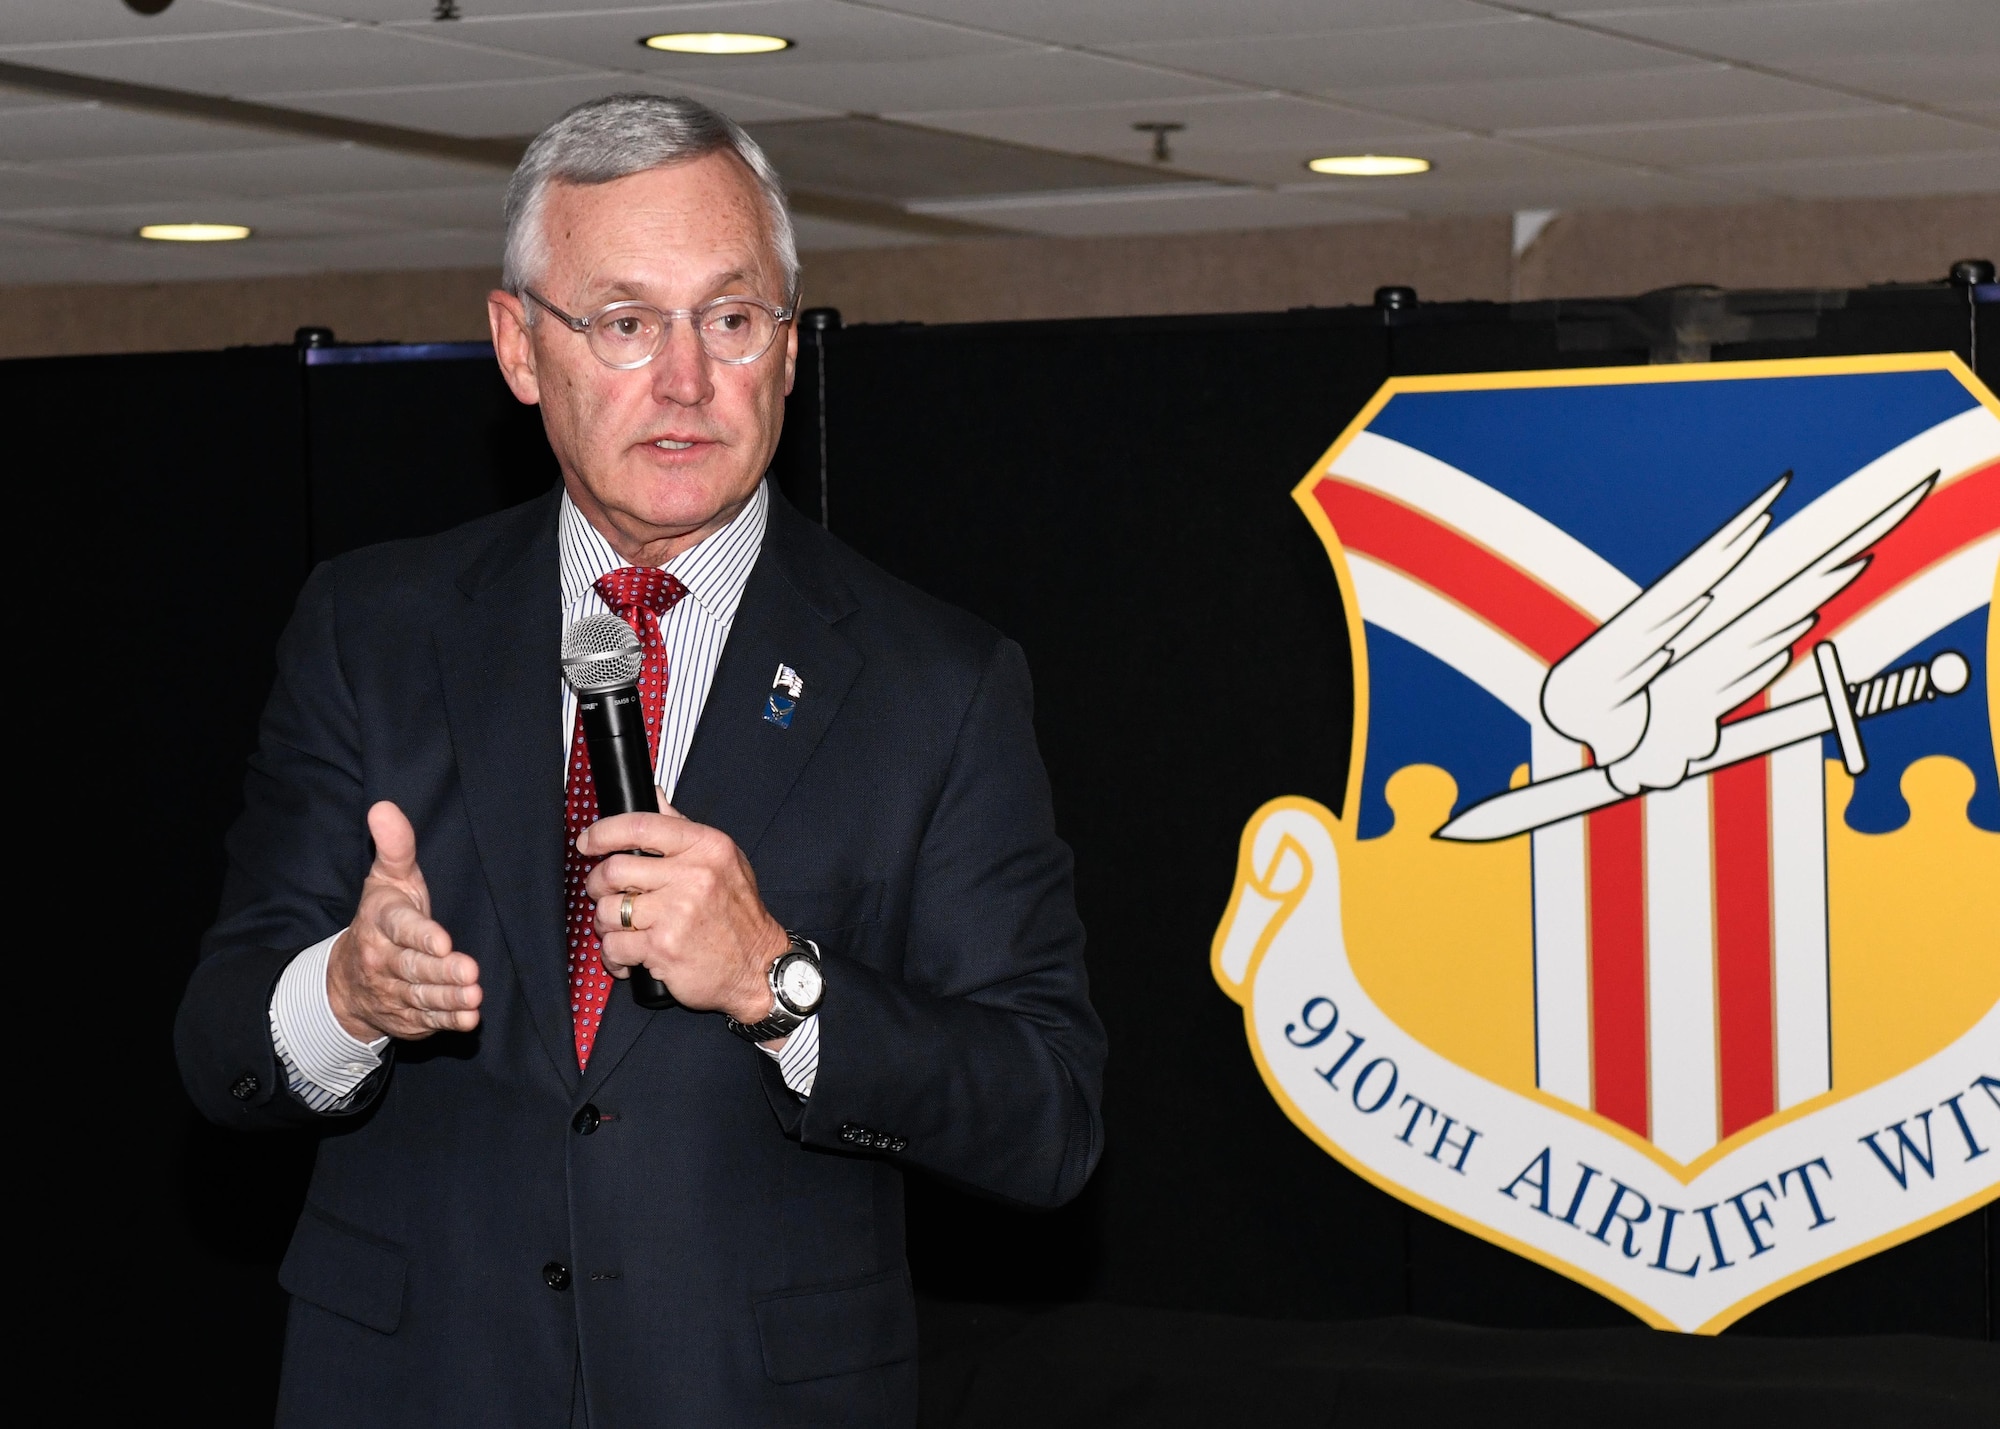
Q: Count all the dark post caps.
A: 4